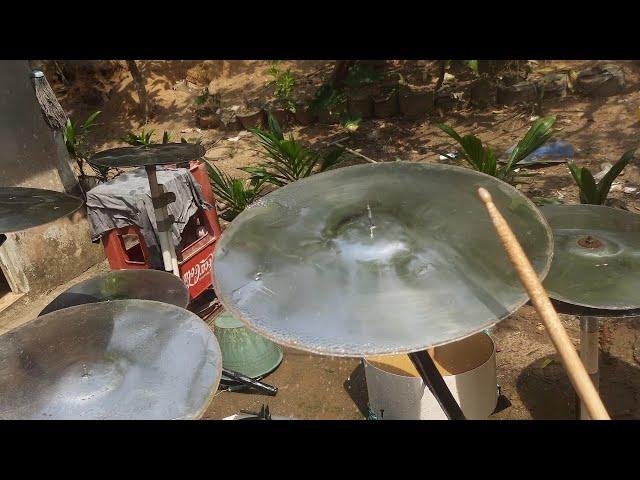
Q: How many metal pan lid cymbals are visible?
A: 6